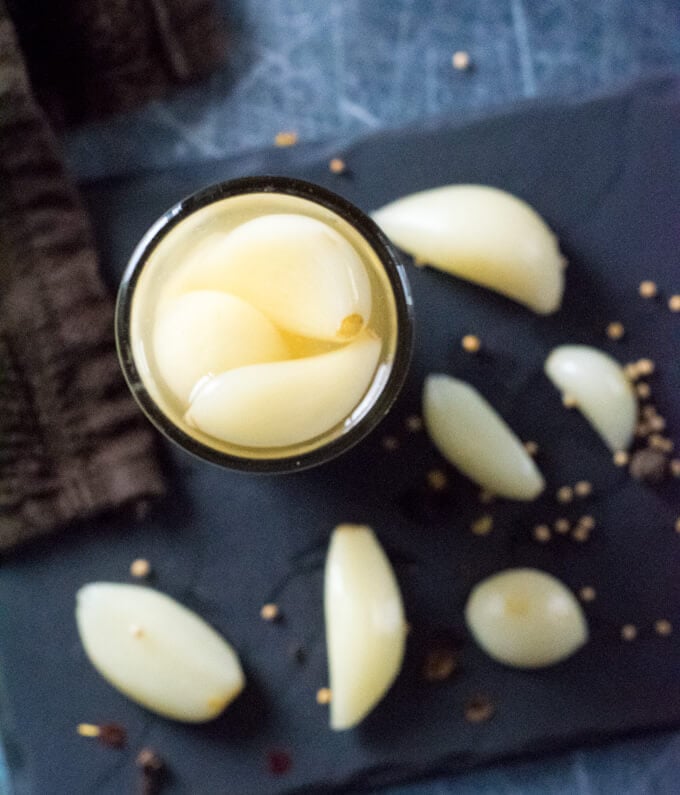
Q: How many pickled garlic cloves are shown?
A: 9